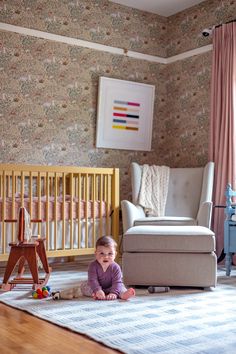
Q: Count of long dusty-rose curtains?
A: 1